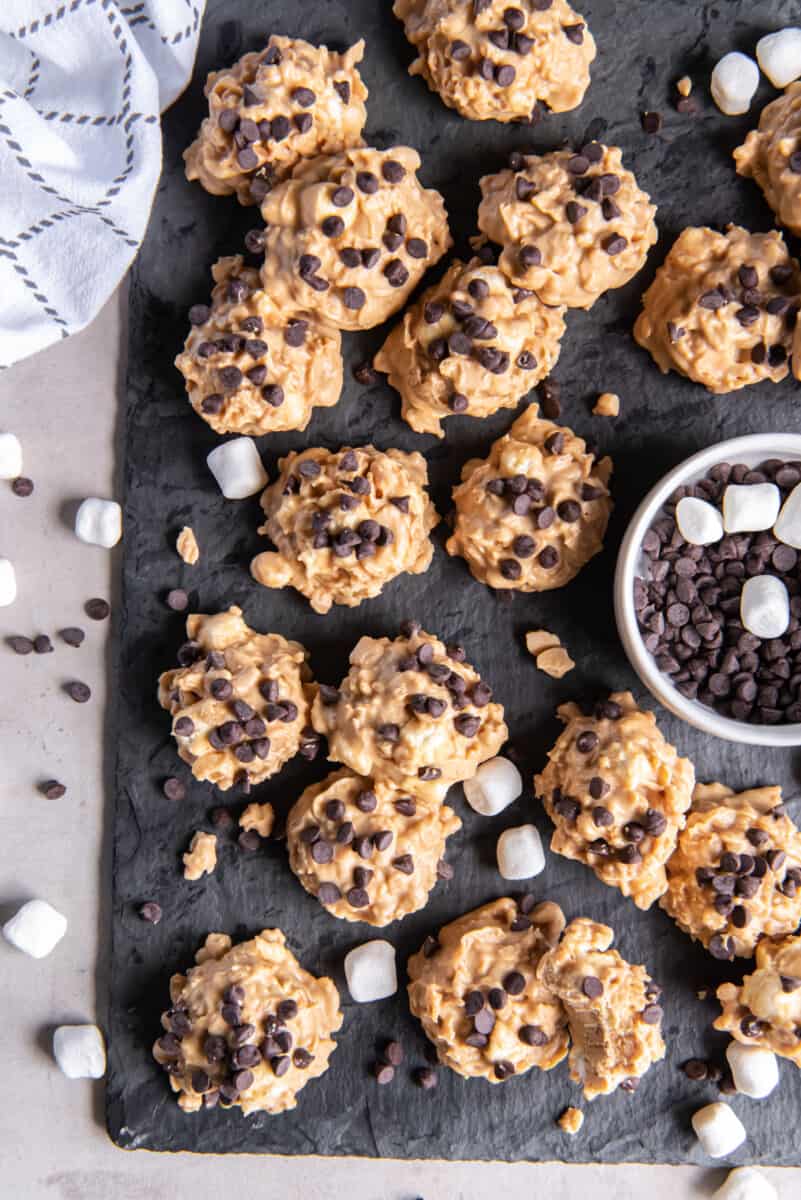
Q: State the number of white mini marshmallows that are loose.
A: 14